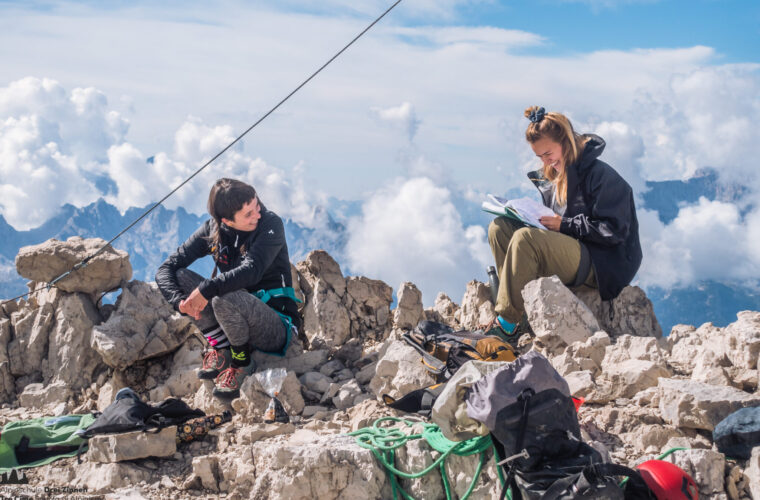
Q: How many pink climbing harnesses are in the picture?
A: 0